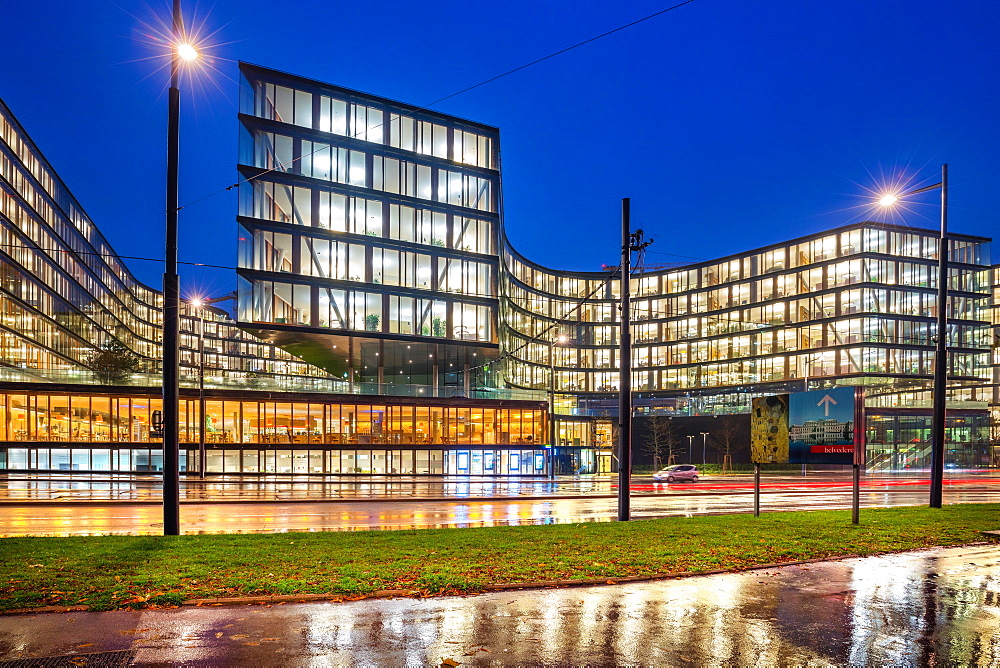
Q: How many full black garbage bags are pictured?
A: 0